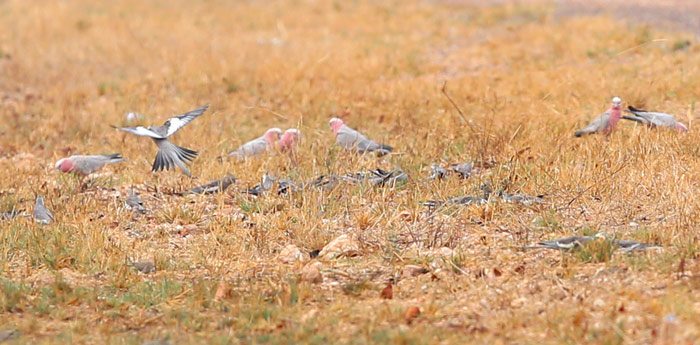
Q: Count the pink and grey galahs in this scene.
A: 6